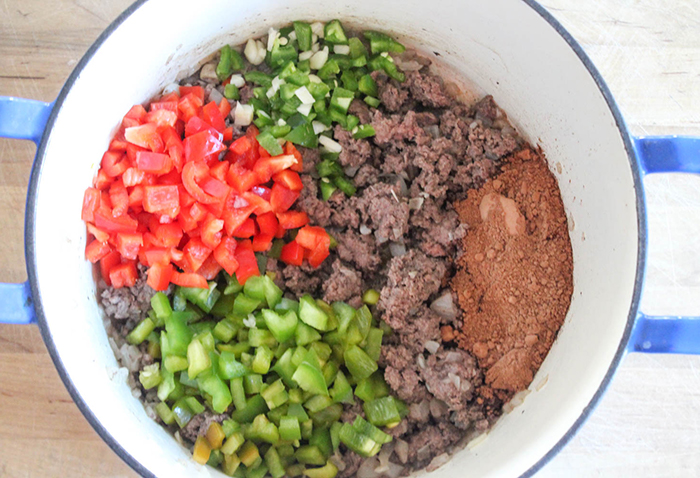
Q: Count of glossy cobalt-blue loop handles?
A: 2